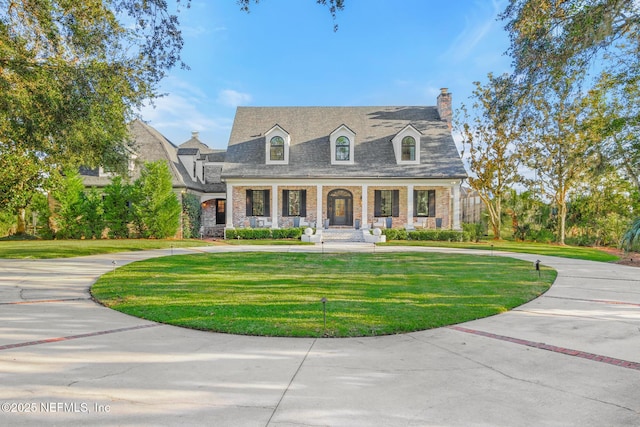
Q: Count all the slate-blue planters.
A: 6